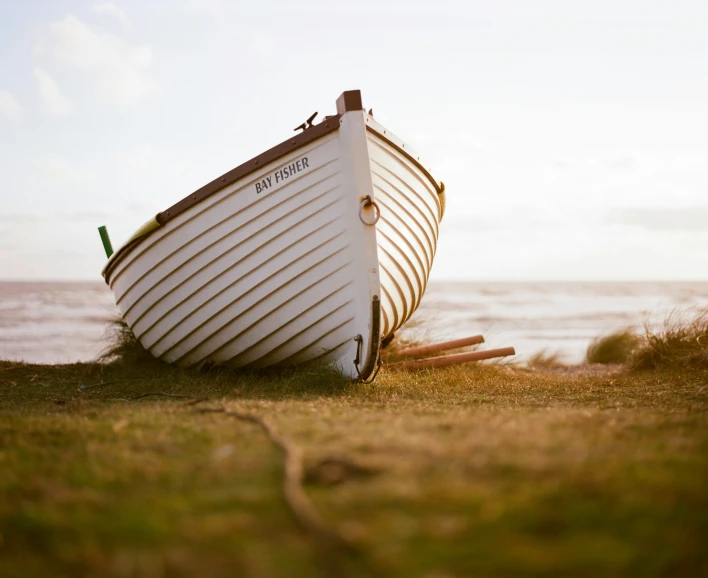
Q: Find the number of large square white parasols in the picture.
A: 0